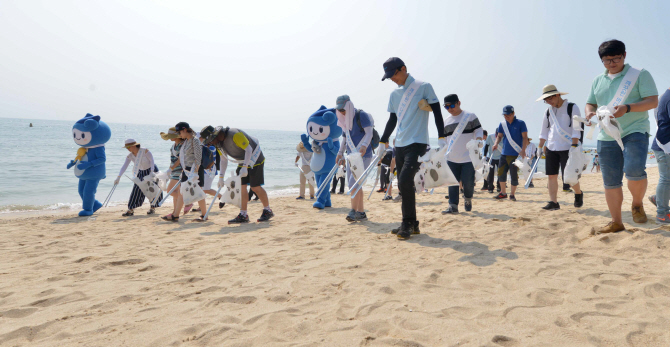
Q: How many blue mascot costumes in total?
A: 2